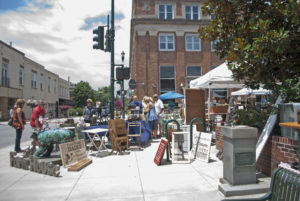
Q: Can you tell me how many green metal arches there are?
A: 2